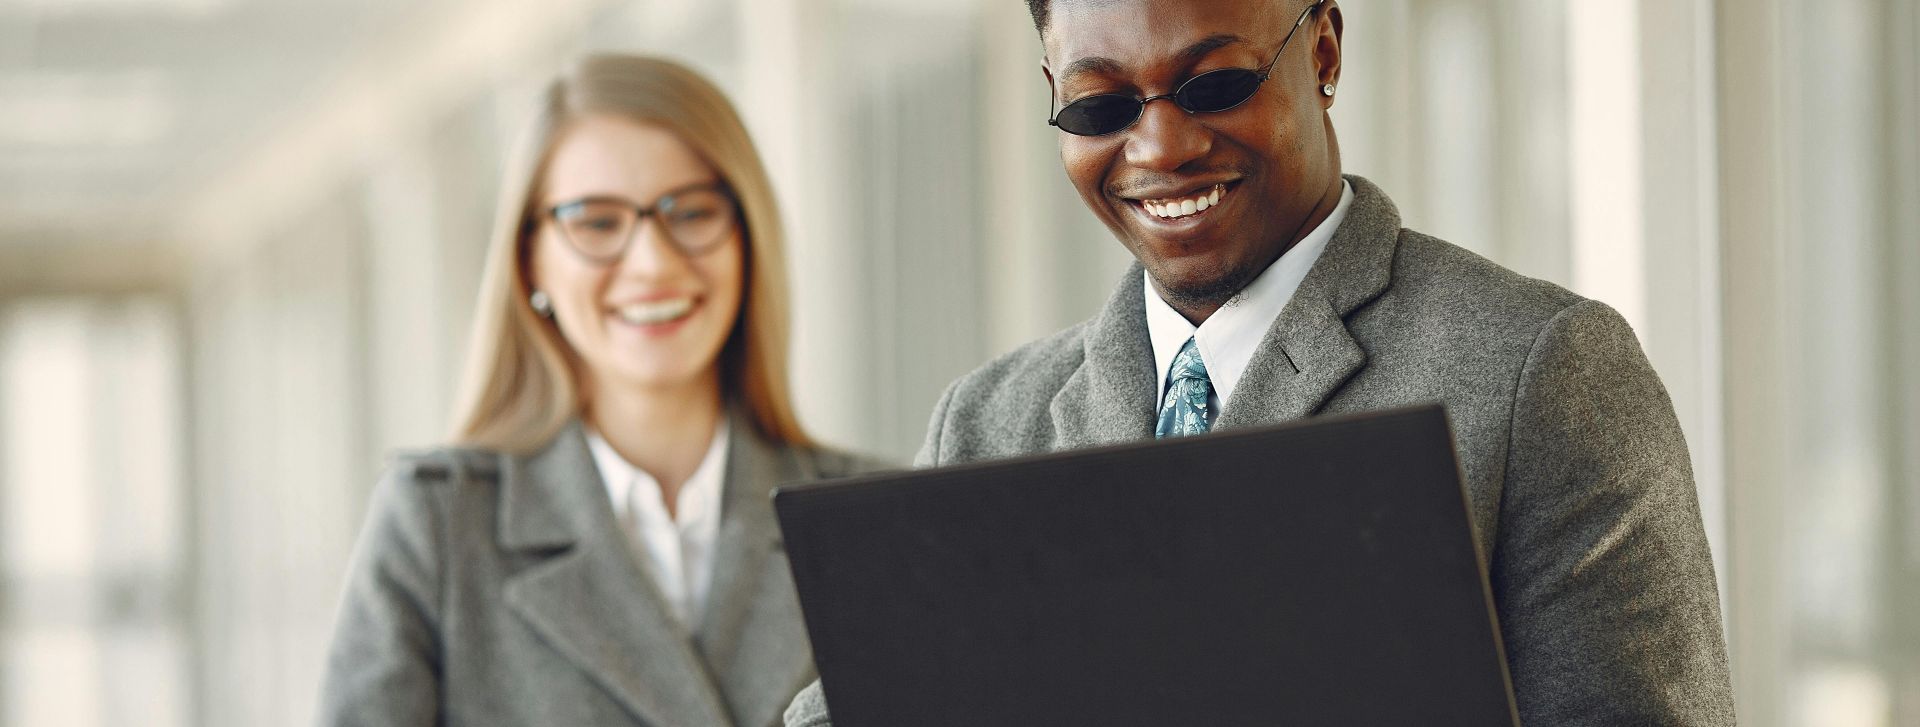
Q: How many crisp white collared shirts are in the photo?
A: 2